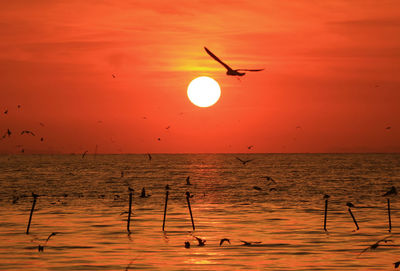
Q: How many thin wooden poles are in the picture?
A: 7